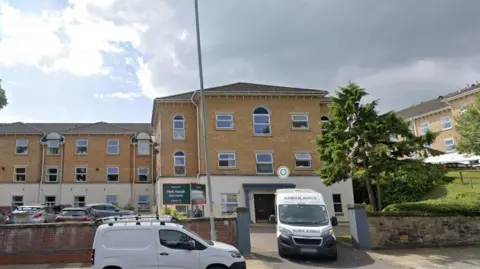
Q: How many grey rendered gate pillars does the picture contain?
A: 2